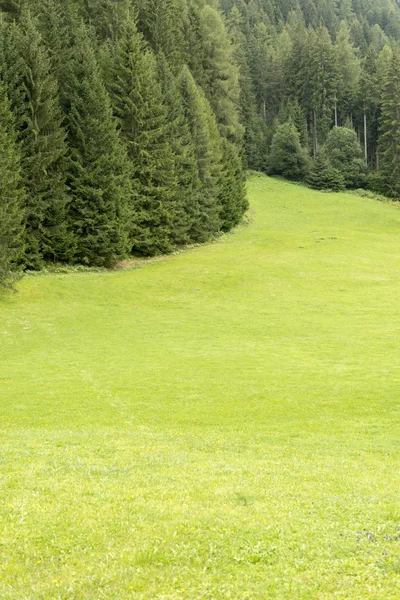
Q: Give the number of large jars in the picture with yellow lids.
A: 0